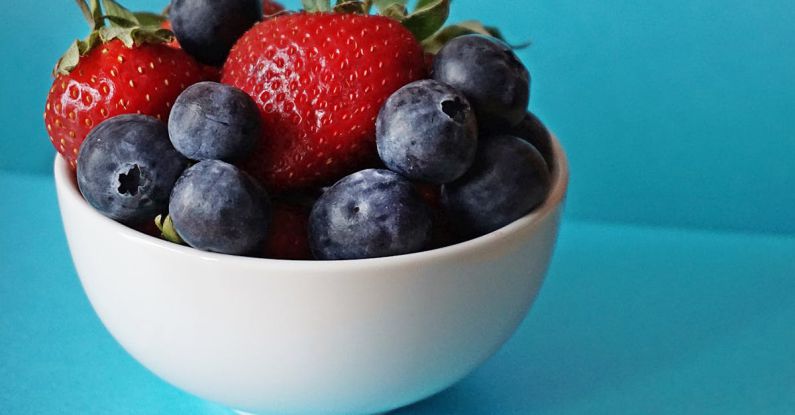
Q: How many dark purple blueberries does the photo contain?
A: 9